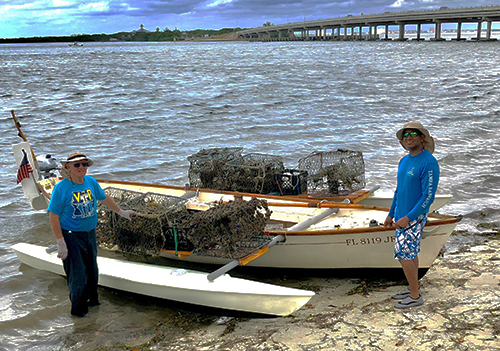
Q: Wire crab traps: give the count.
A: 6